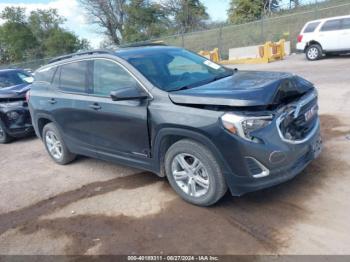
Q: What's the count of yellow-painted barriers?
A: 2